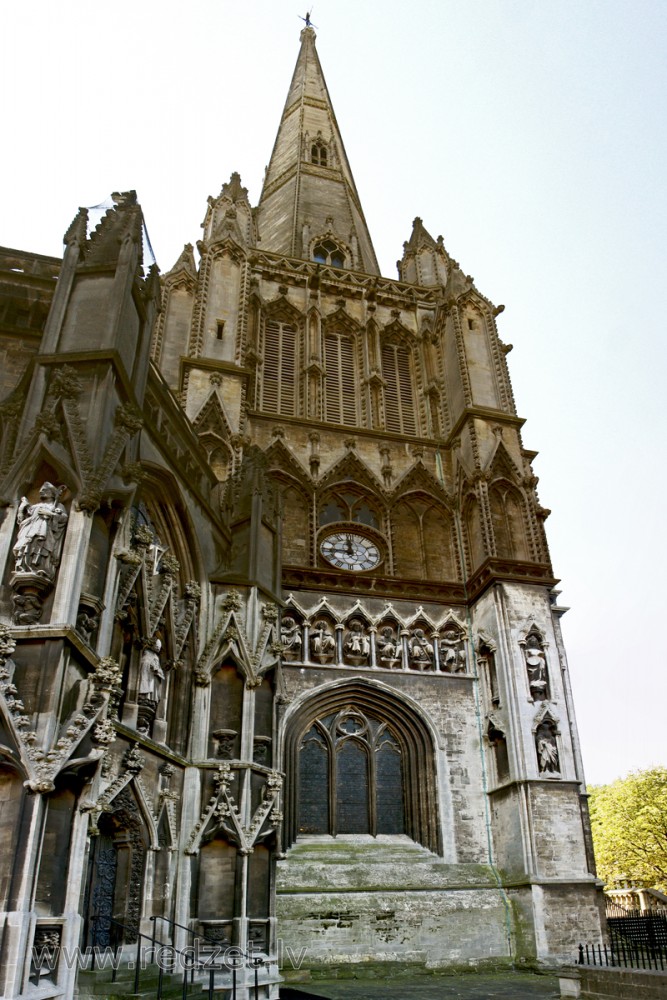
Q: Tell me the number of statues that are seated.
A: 6